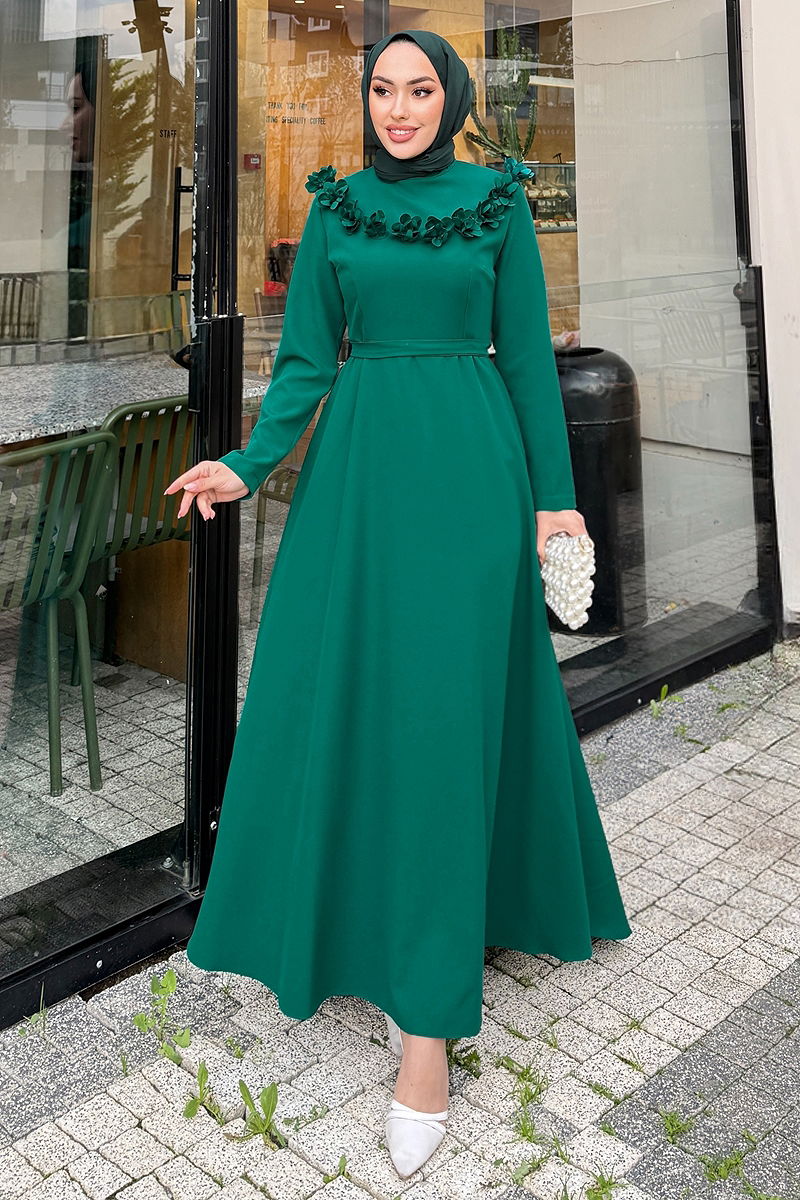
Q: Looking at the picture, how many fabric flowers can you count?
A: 10